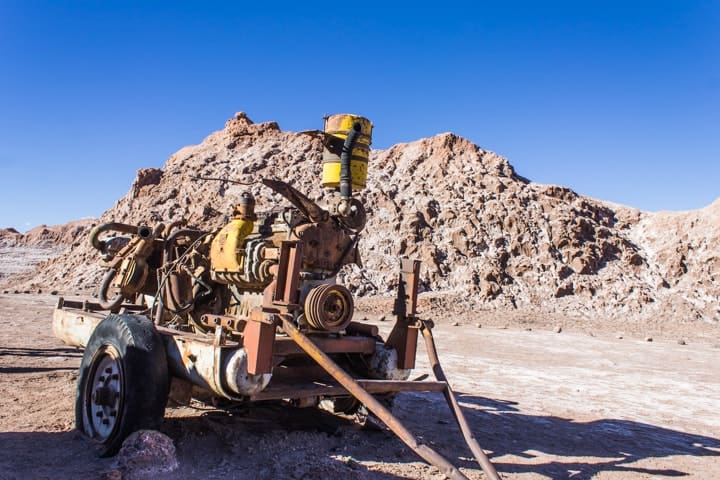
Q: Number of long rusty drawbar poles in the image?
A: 2